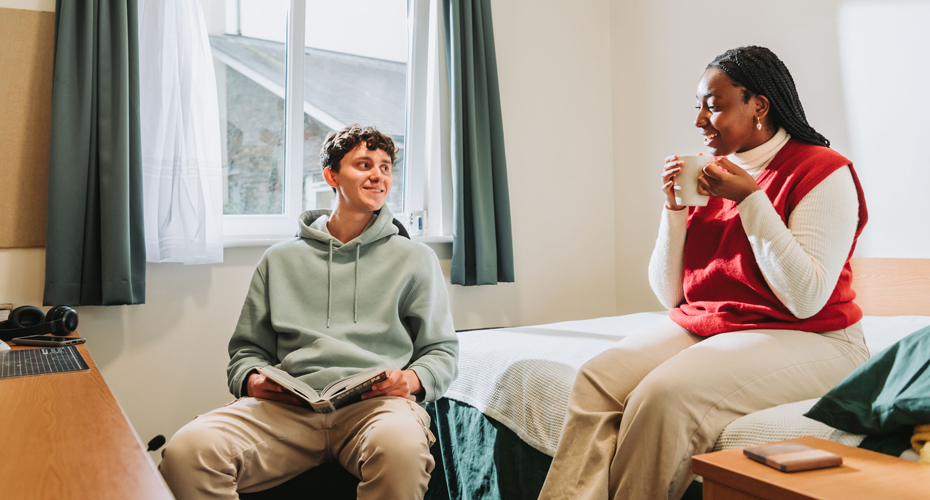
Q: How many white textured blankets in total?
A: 1